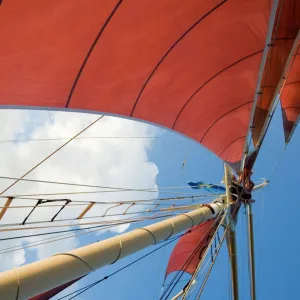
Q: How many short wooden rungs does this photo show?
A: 2